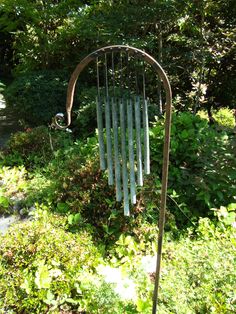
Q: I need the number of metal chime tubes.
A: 7